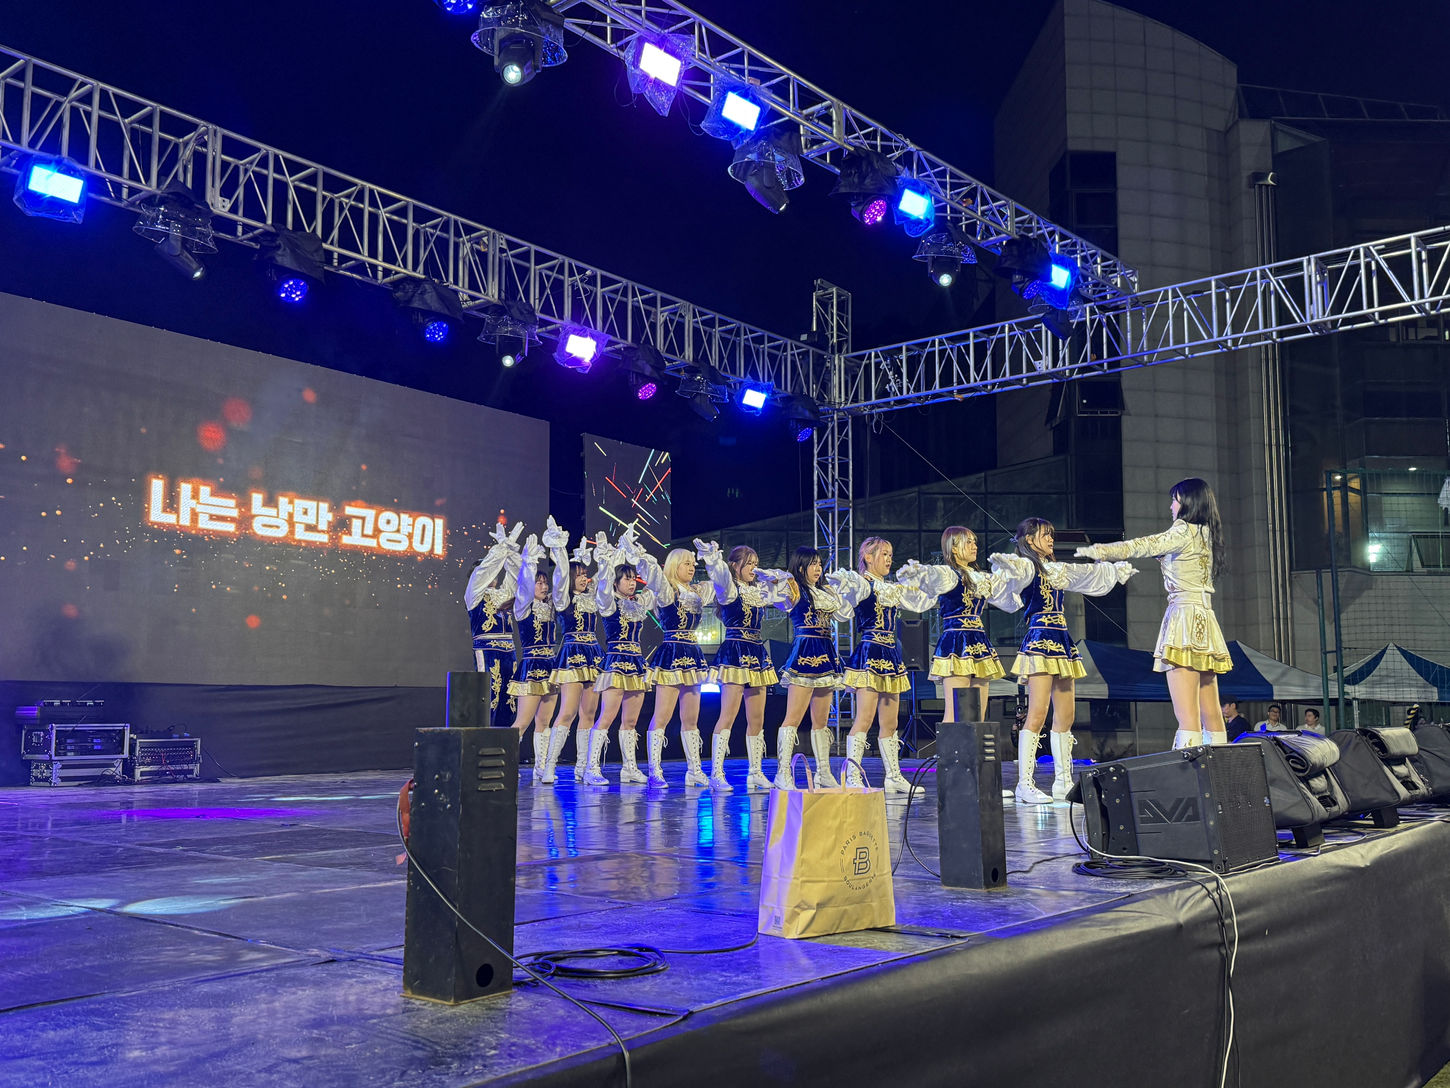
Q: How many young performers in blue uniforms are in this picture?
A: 10